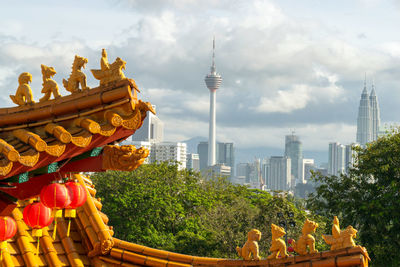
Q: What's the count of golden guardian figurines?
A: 8